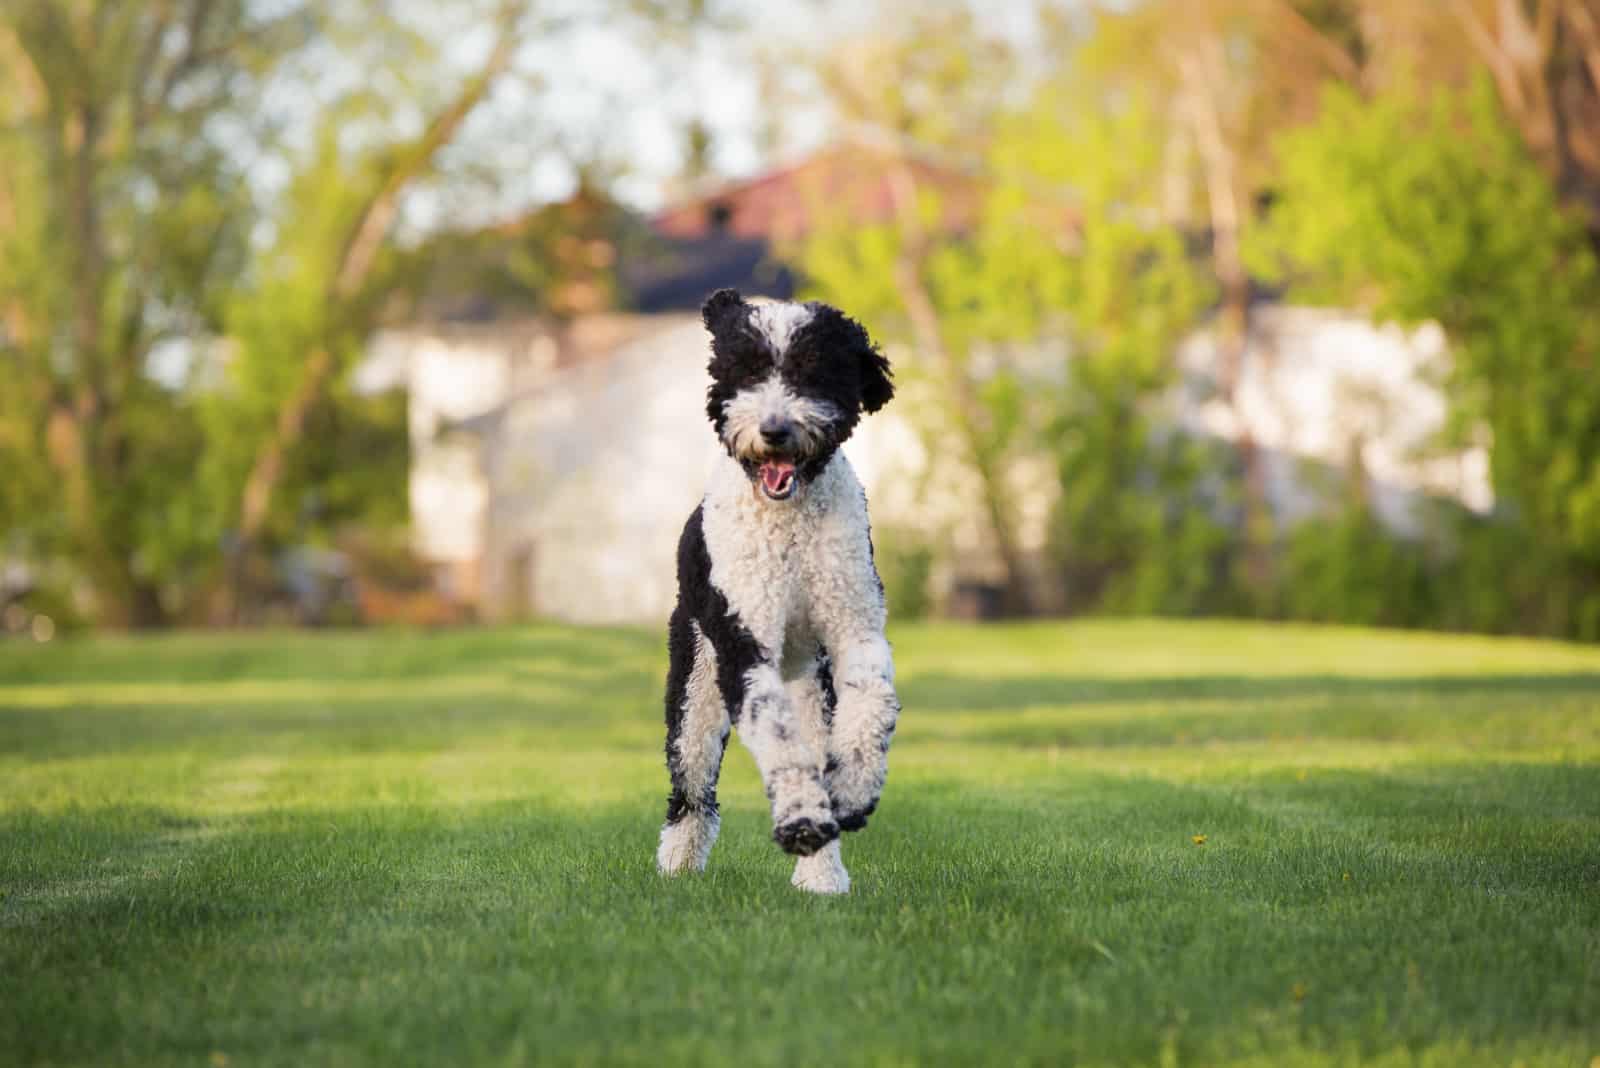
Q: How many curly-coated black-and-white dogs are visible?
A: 1